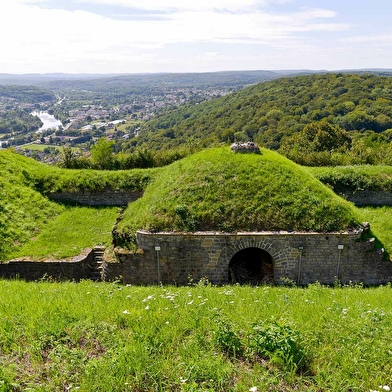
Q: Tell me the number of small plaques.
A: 3